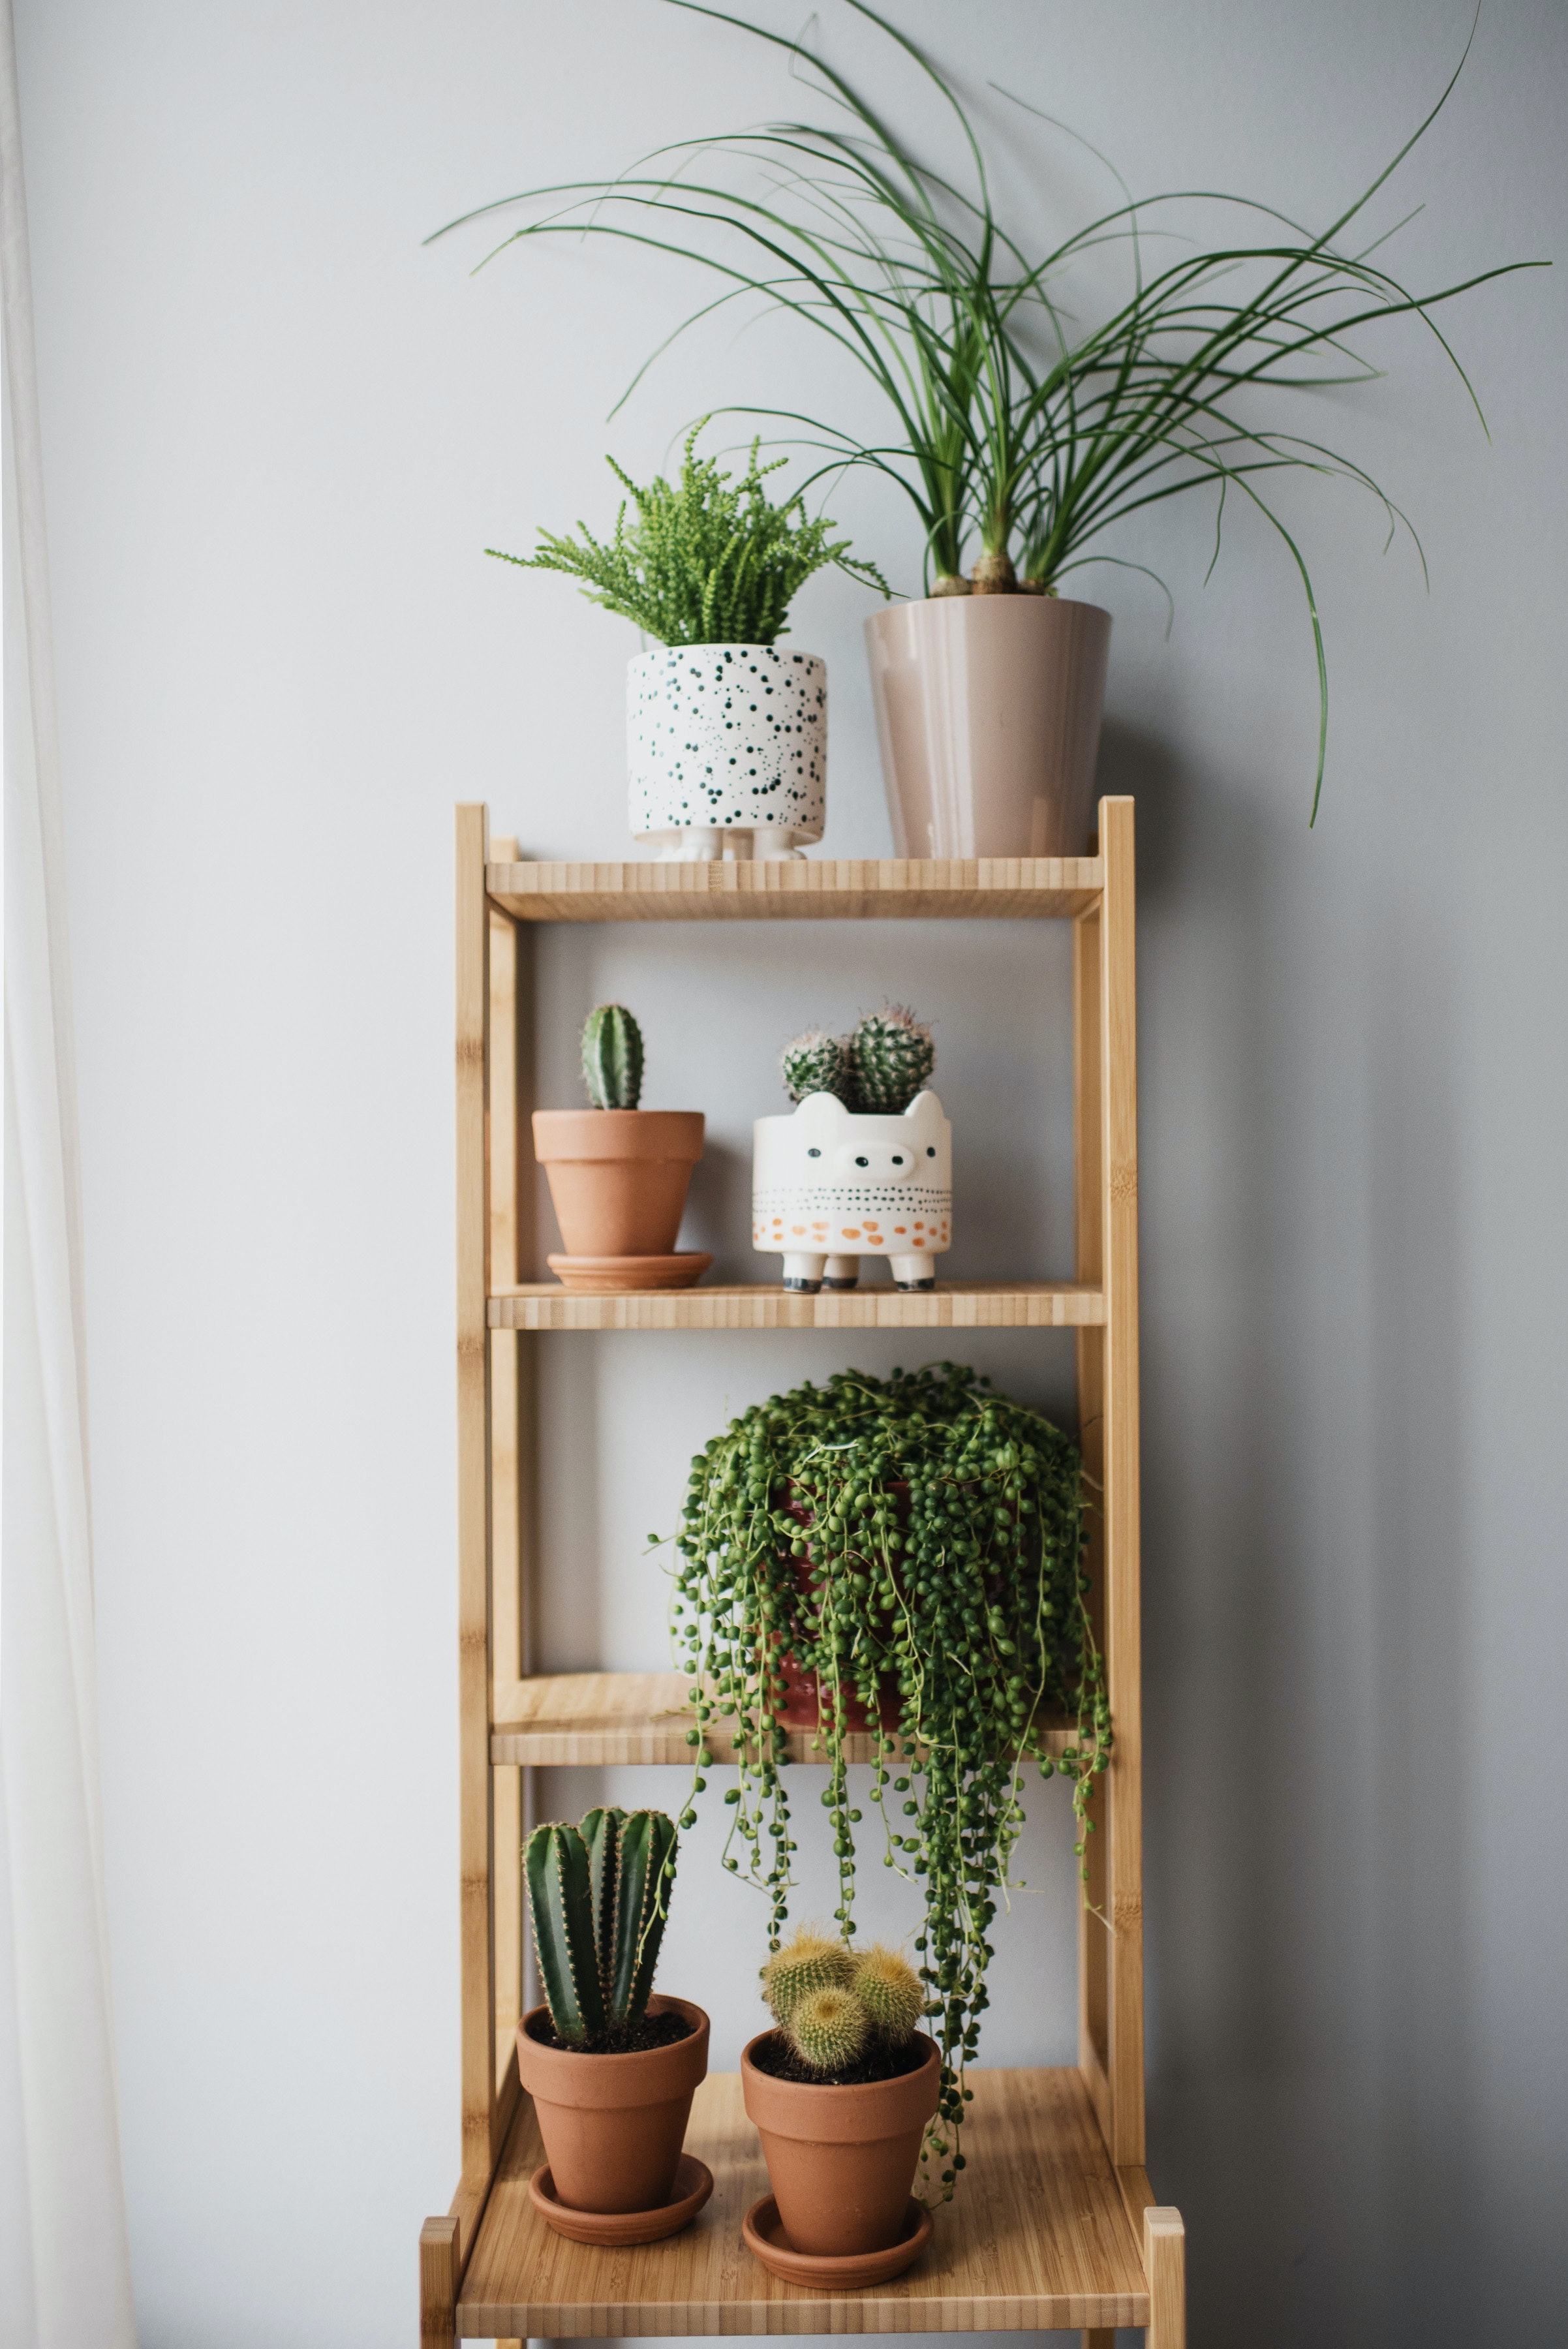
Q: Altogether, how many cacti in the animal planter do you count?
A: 2